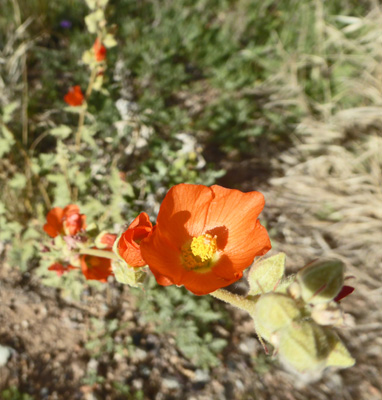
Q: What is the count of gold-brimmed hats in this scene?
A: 0